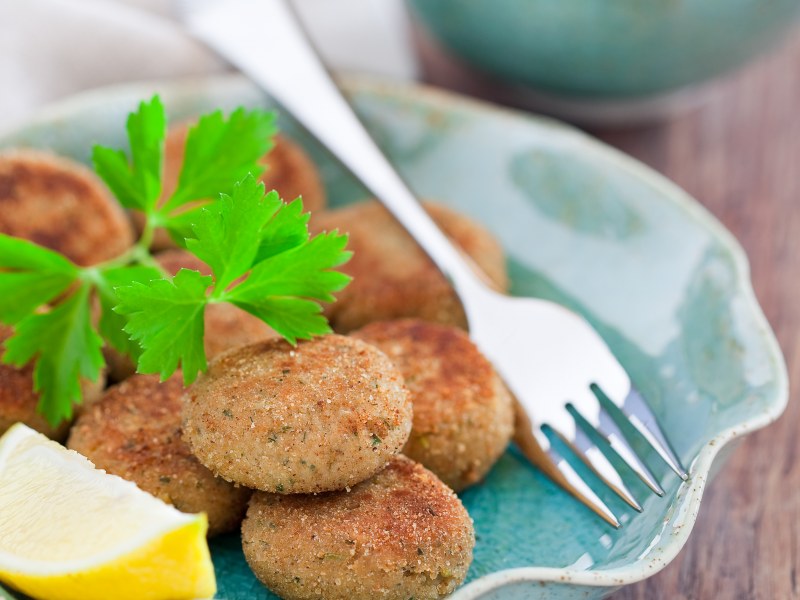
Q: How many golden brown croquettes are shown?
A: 9